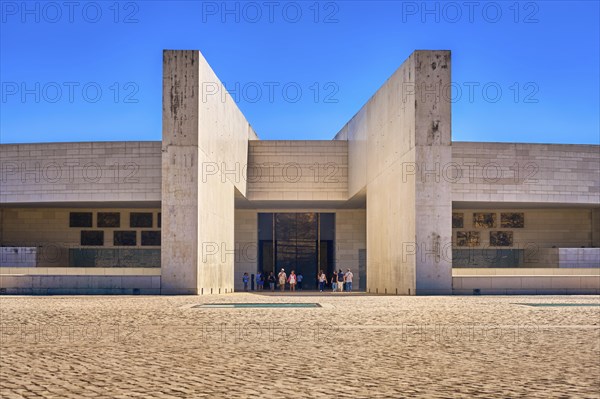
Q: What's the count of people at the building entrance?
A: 11